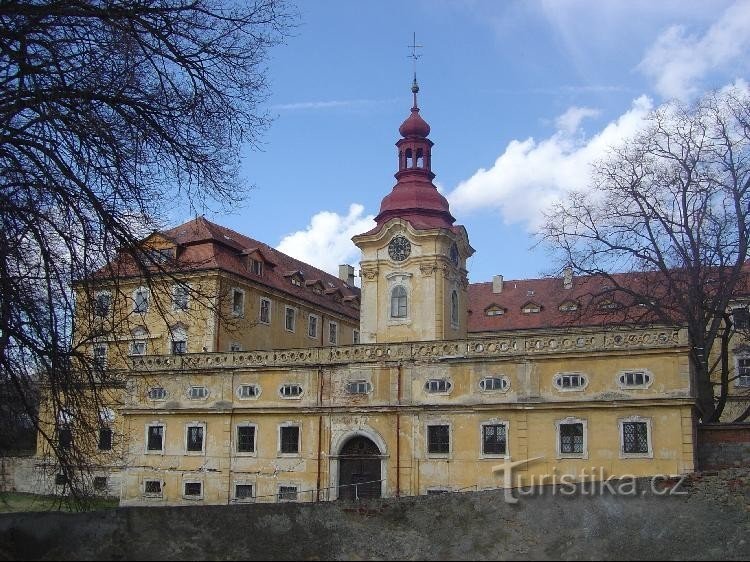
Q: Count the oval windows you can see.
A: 9